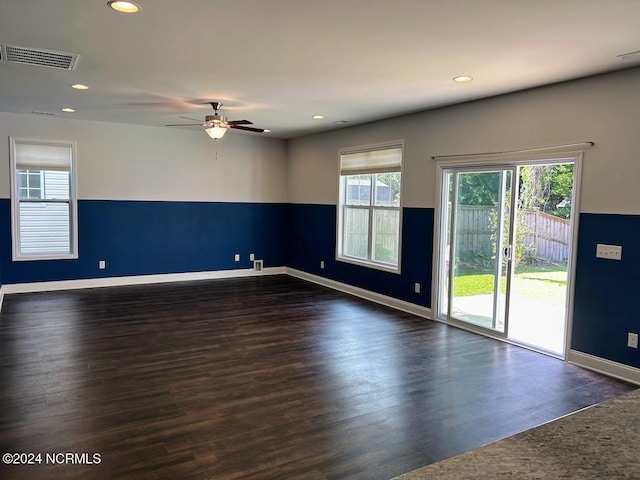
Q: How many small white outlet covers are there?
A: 6